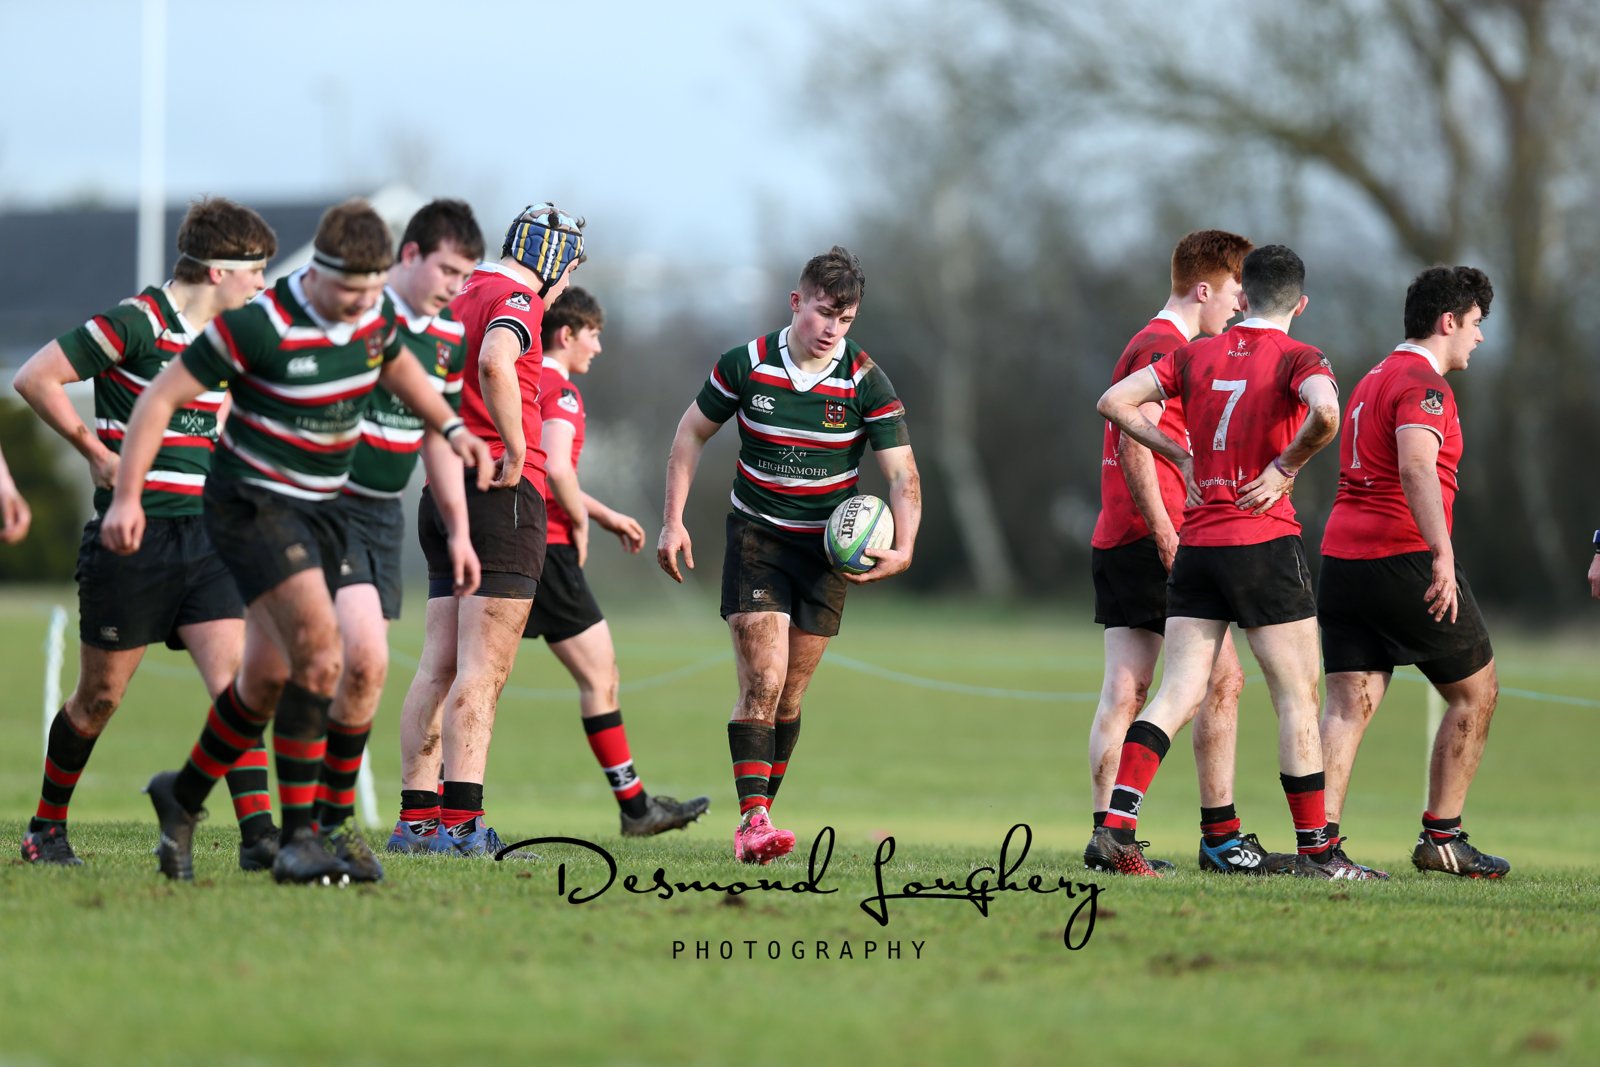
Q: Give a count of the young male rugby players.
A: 9